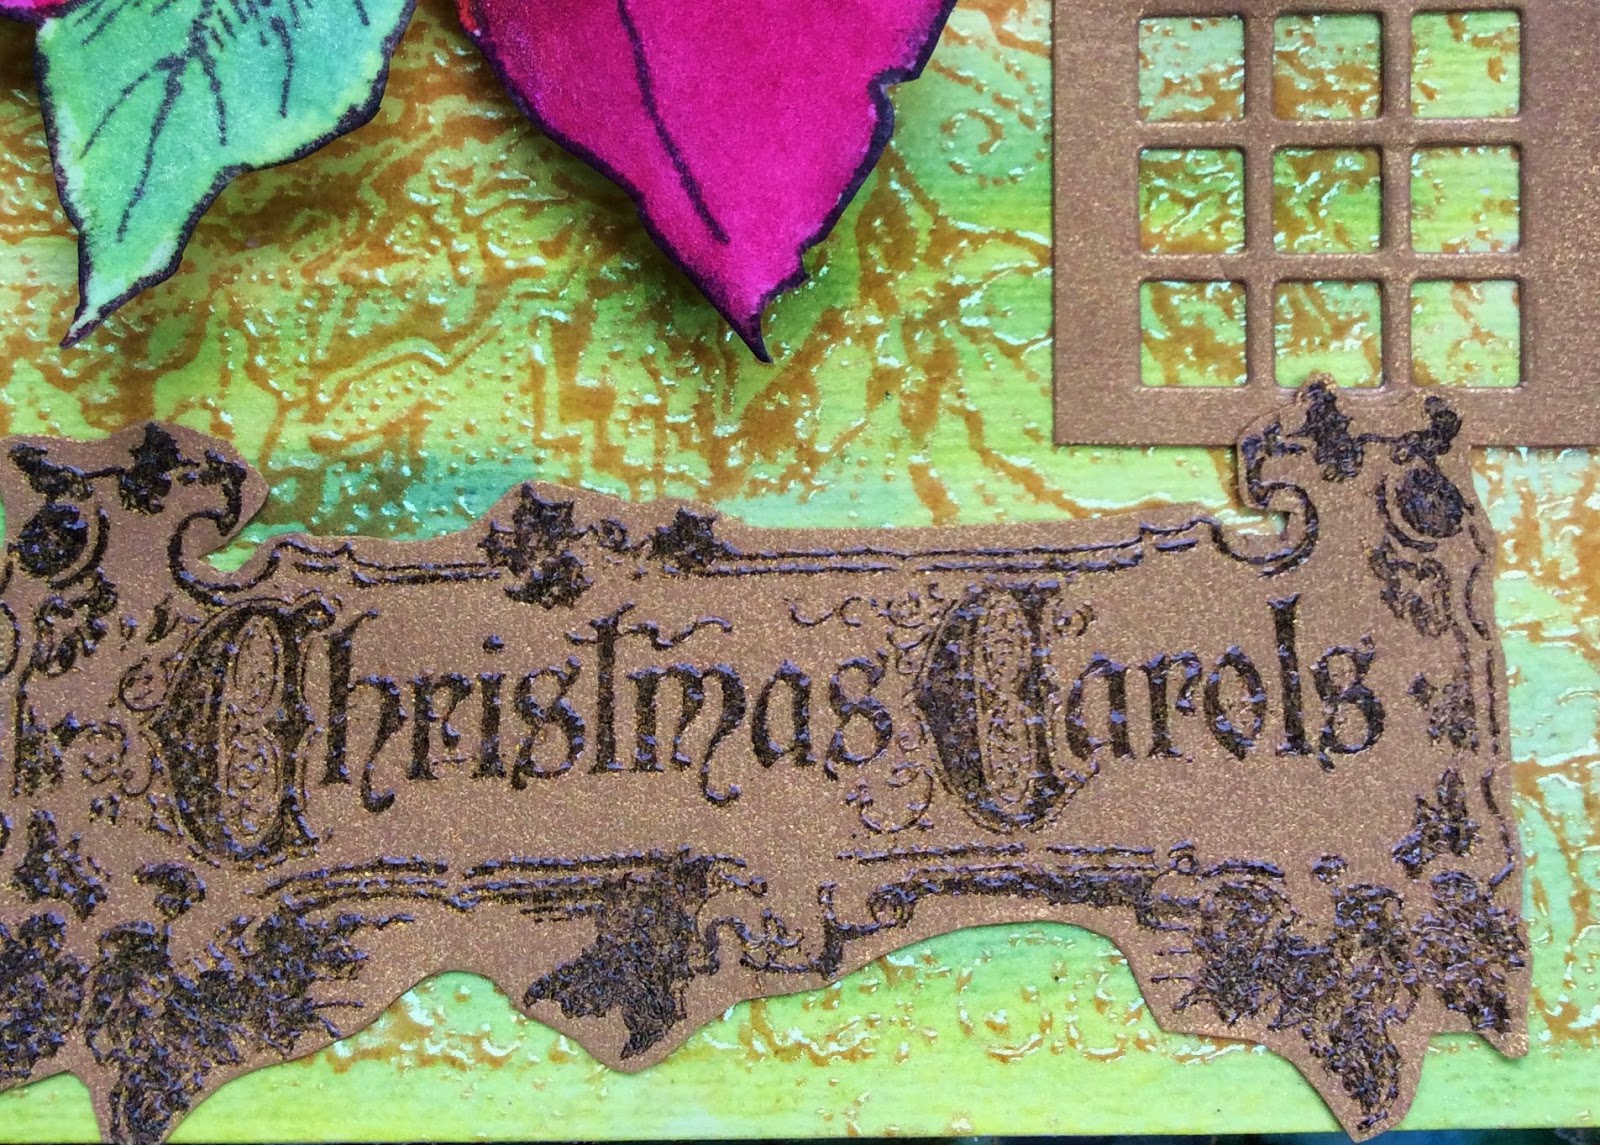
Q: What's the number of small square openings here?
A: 9